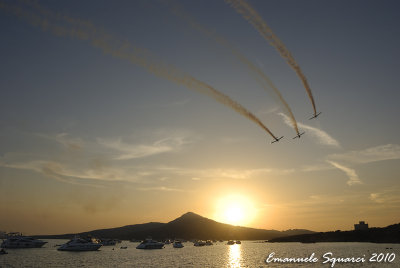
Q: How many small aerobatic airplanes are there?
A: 3